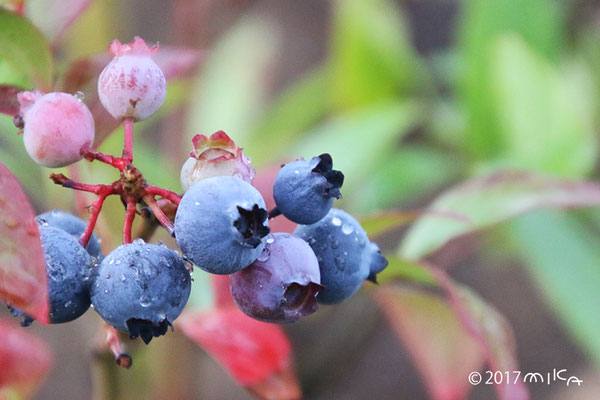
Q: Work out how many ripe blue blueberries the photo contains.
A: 6